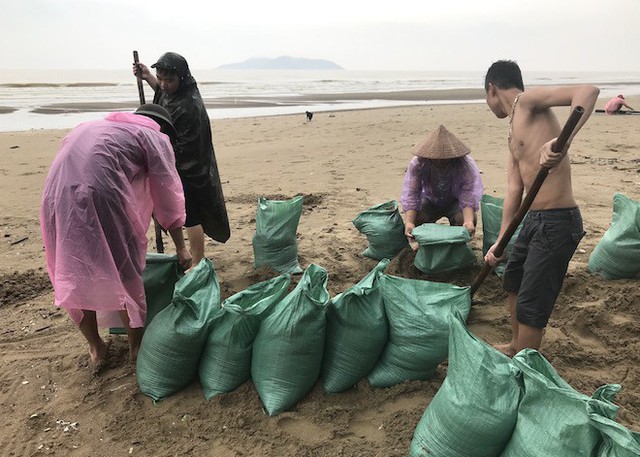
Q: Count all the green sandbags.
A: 14